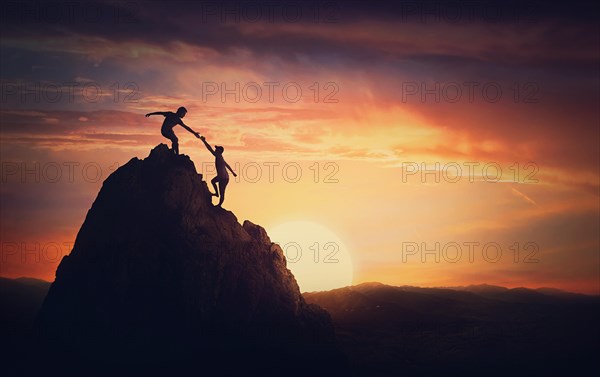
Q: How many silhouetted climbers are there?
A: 2